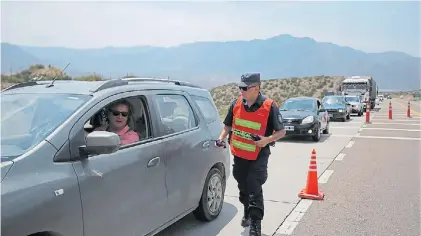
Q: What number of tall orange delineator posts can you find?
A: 3